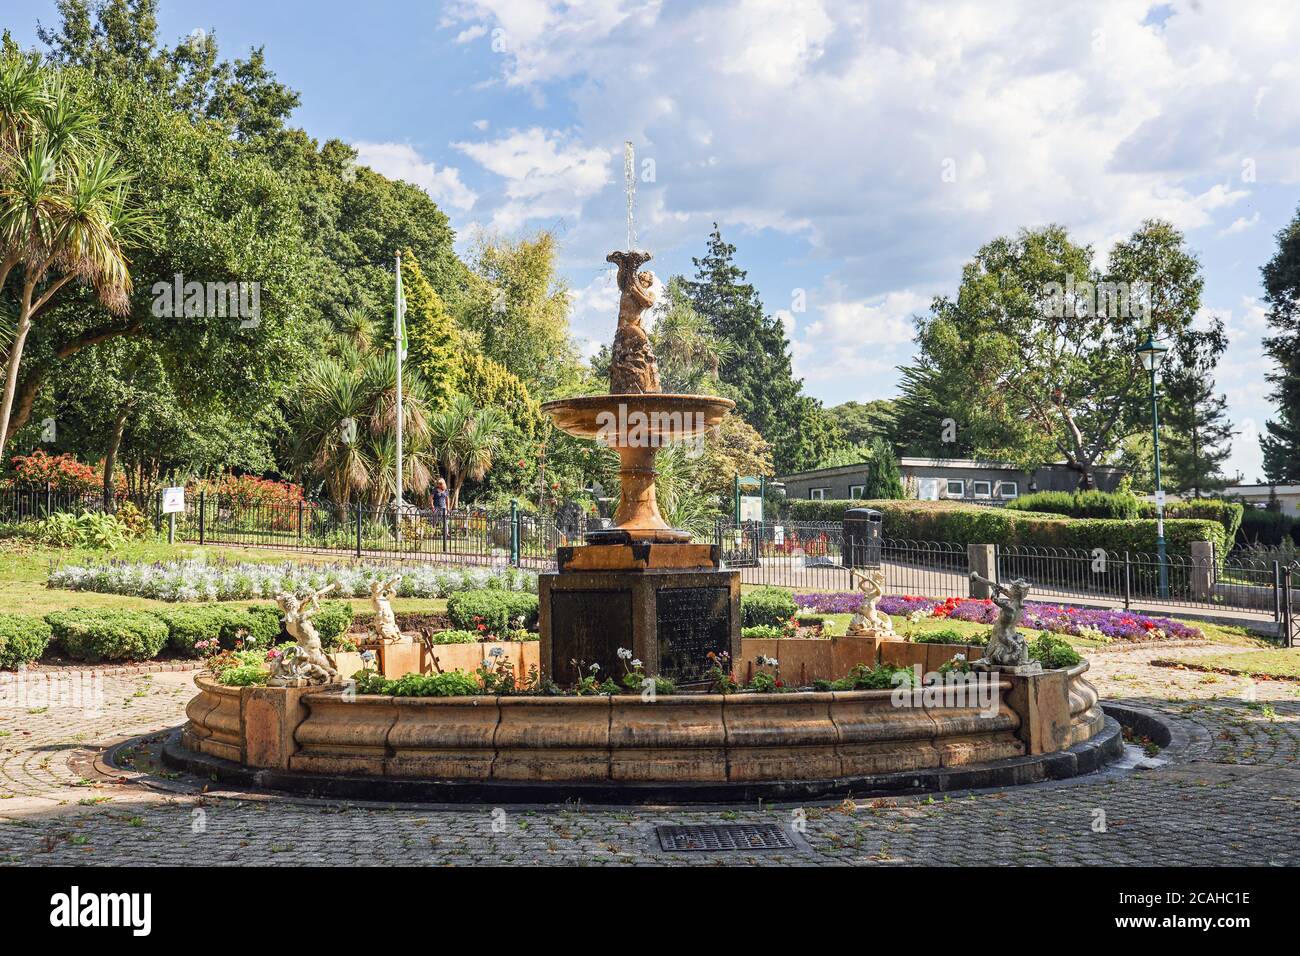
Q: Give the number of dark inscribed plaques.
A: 2